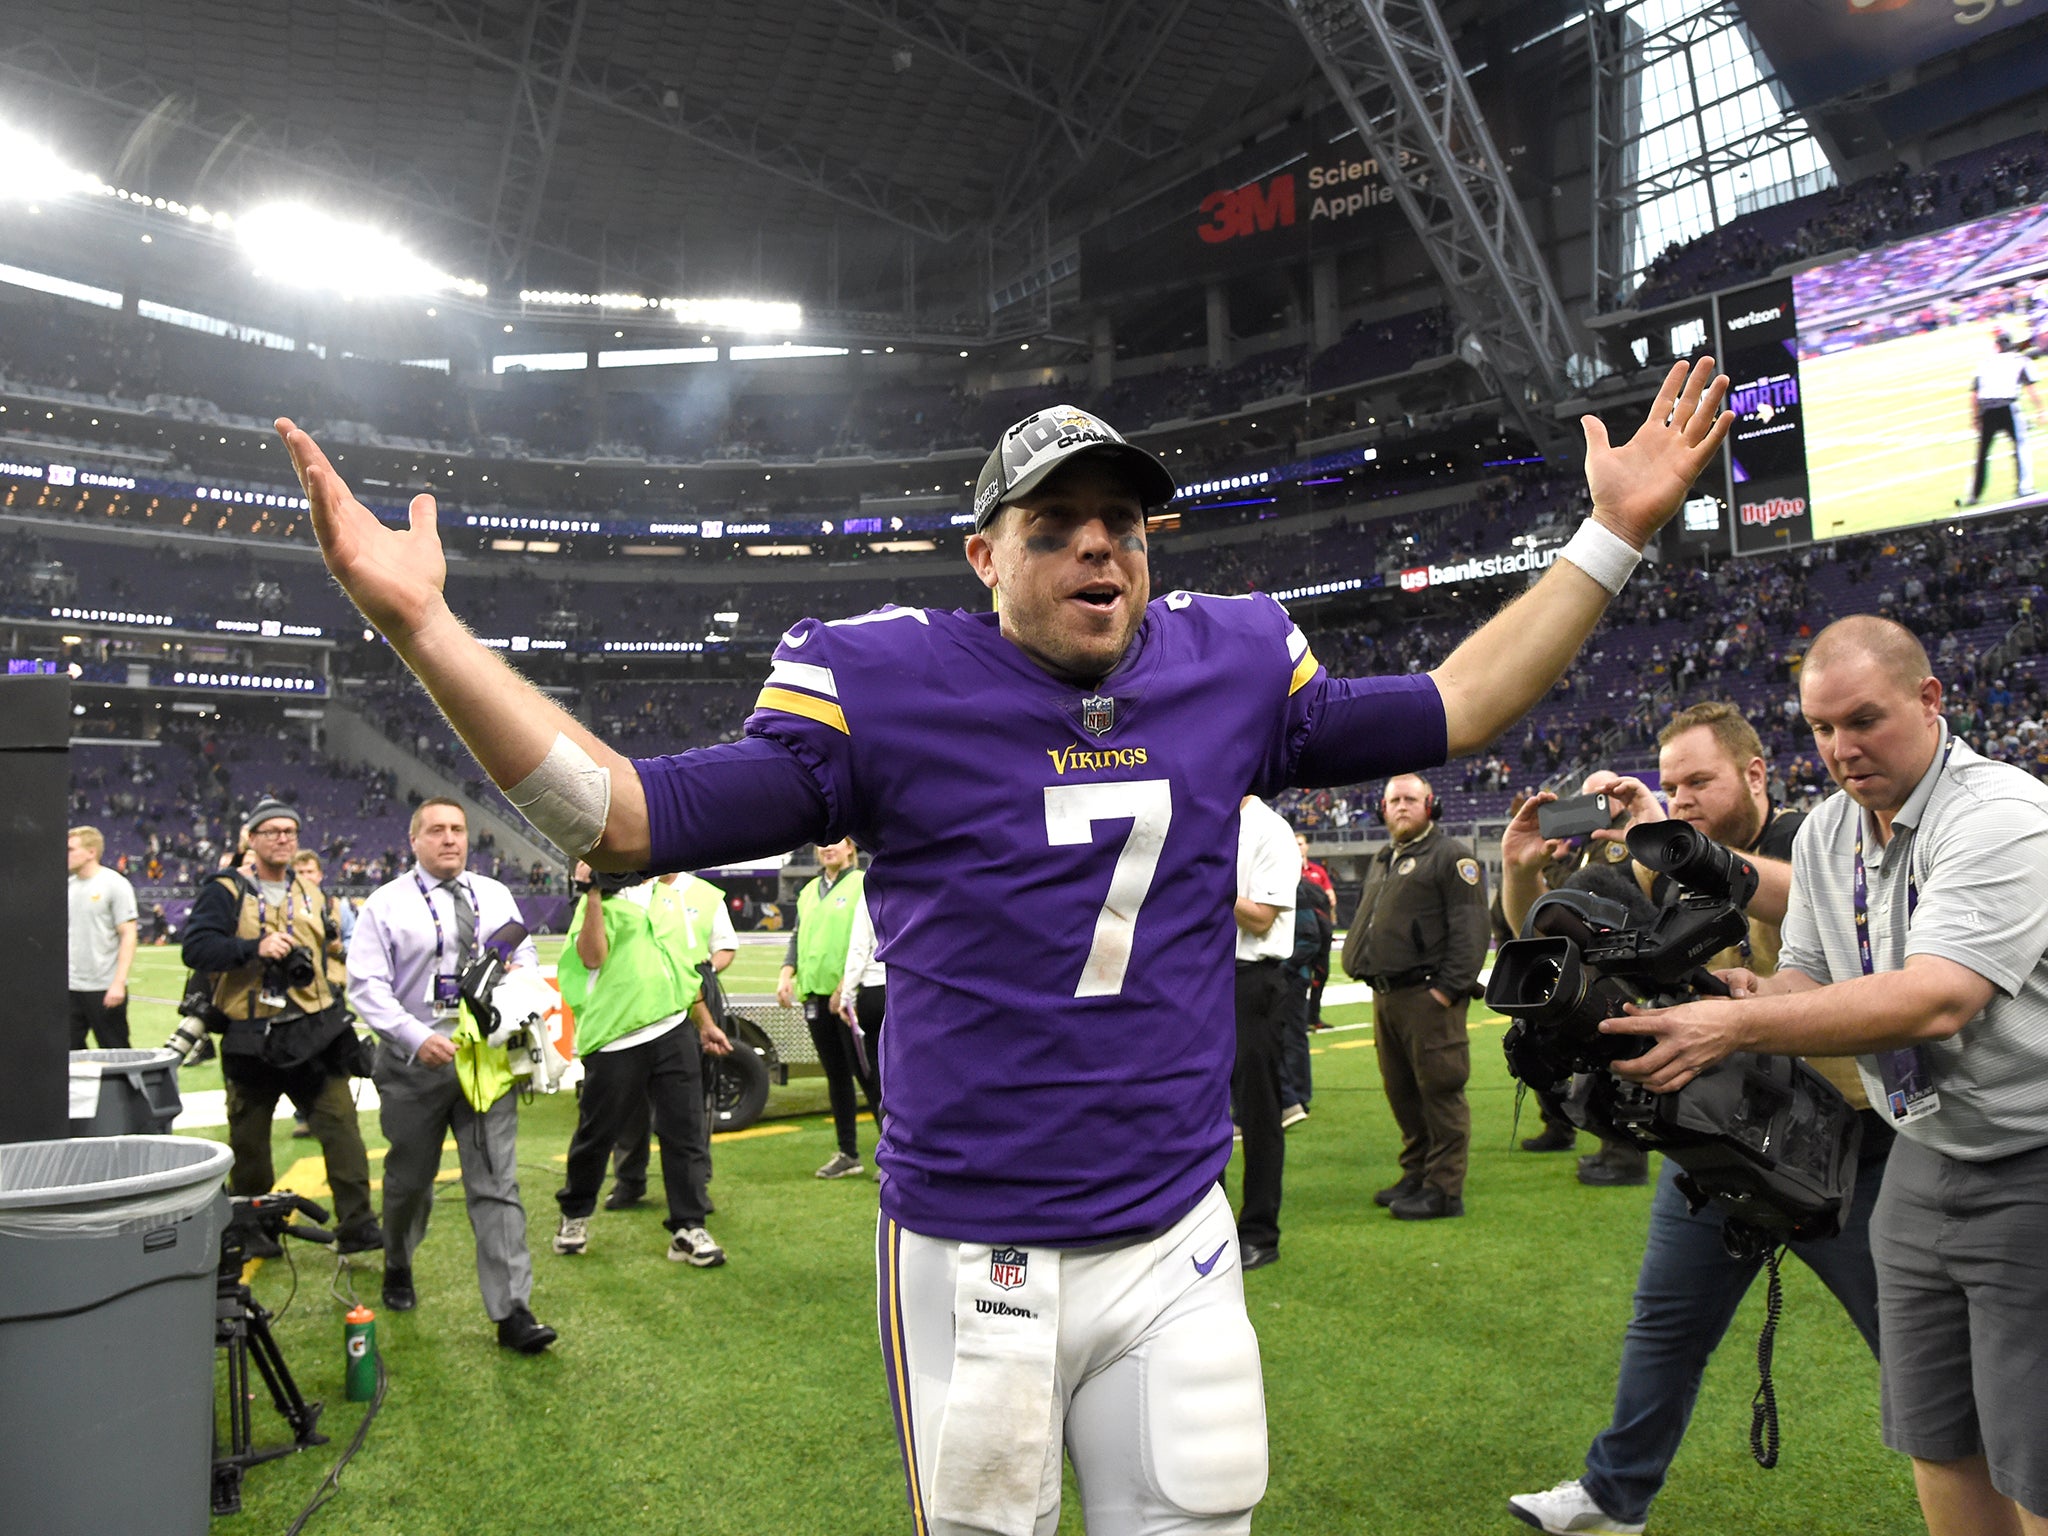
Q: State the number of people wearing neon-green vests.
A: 3